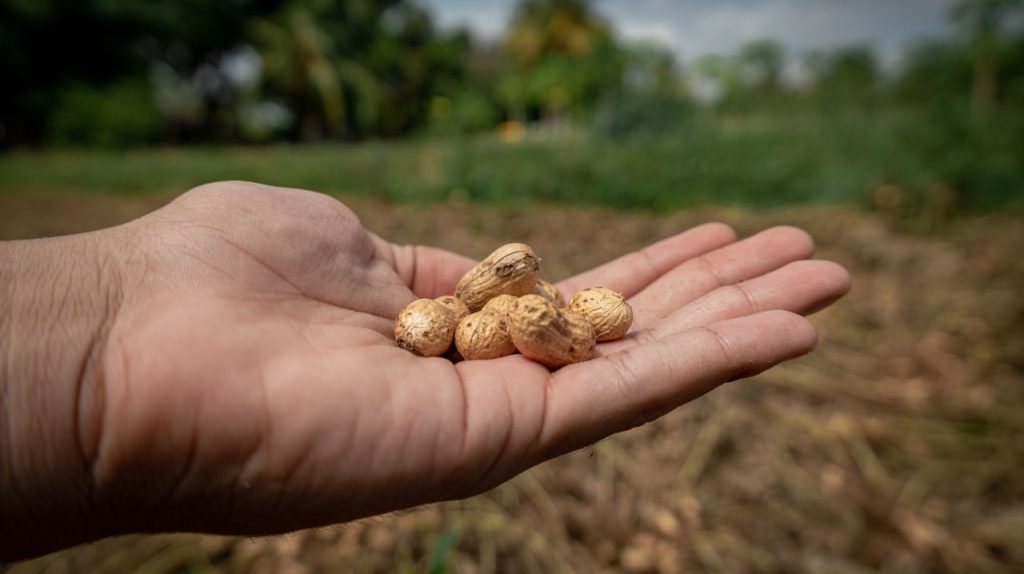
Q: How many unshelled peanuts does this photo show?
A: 6